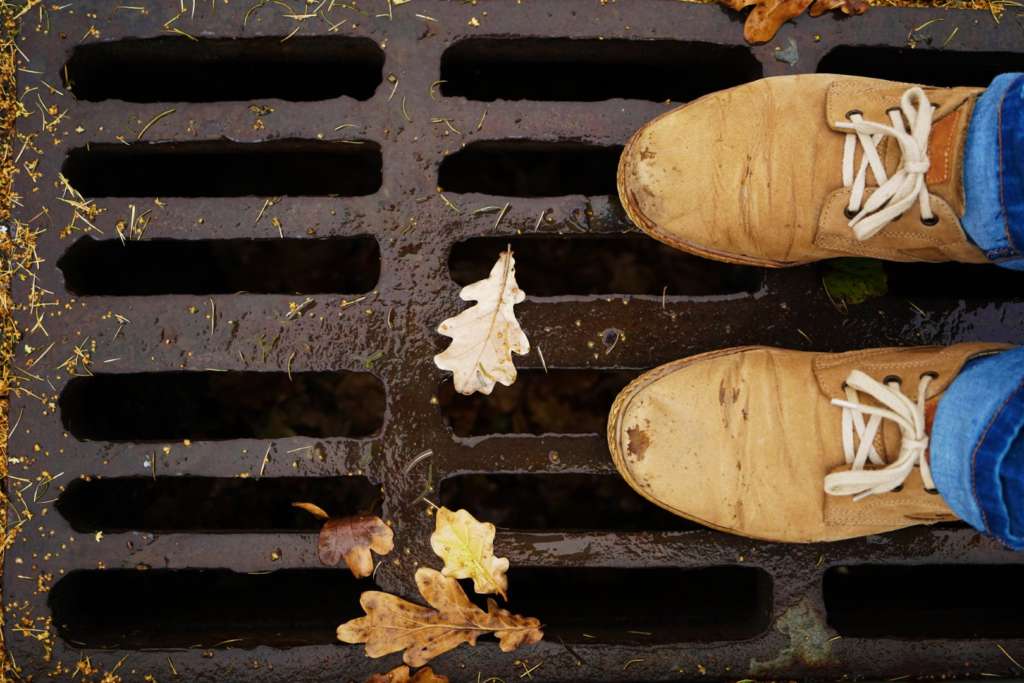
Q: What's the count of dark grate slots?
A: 15